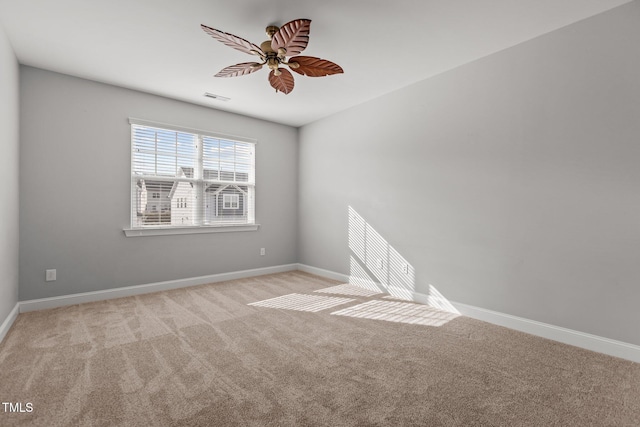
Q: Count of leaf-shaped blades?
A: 5